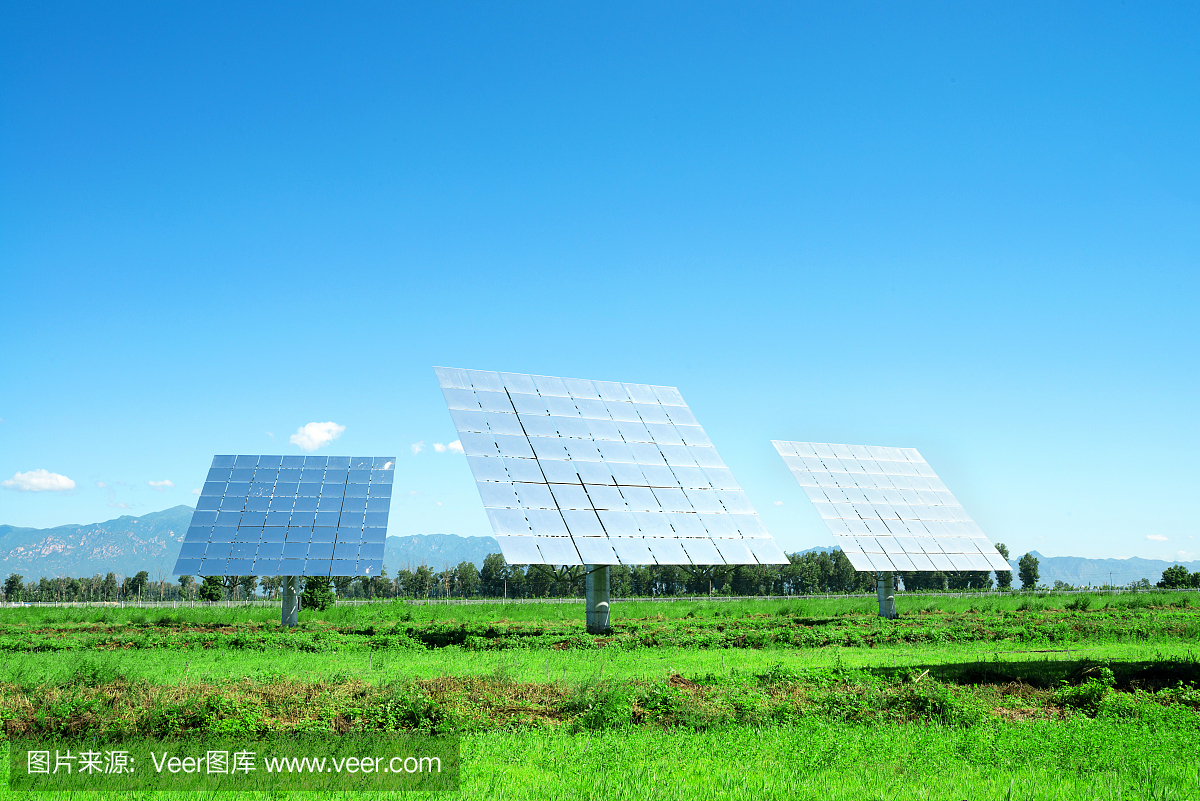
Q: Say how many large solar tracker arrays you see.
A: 3